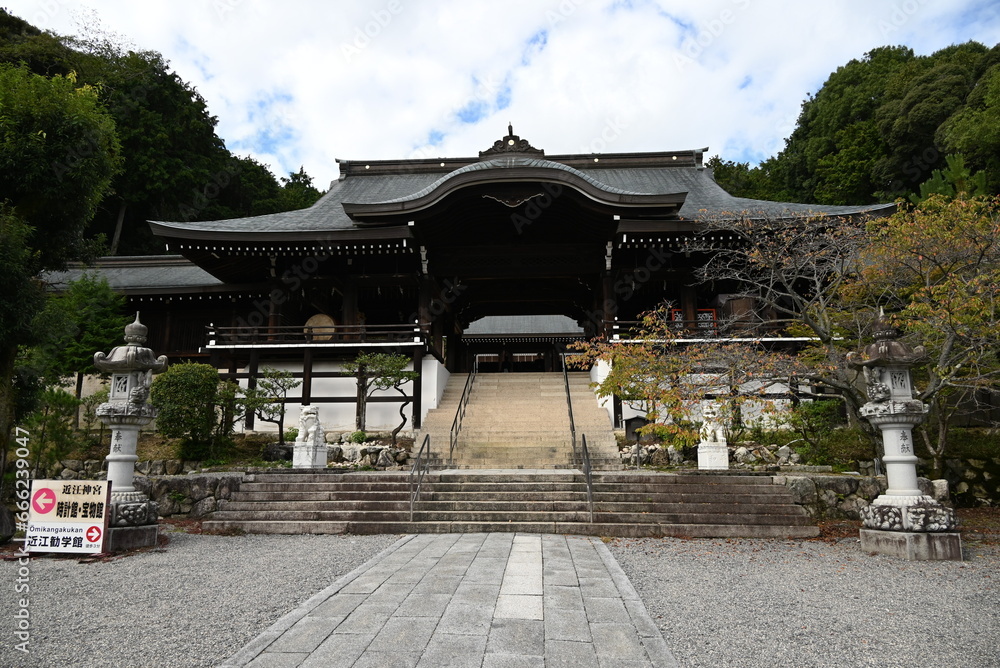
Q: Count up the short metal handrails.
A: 2